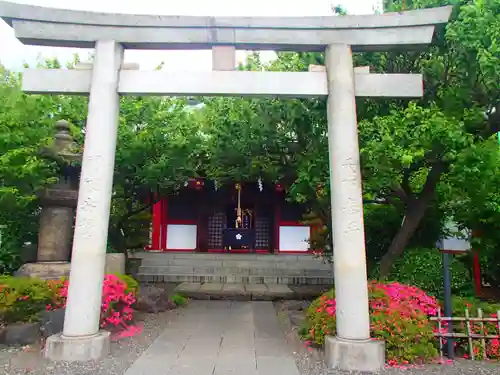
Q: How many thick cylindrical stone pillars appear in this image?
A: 2